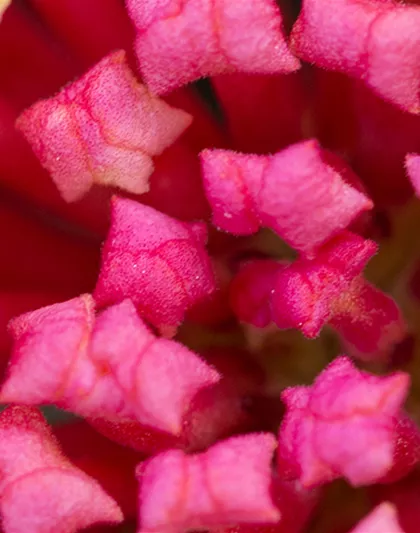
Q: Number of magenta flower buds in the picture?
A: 12